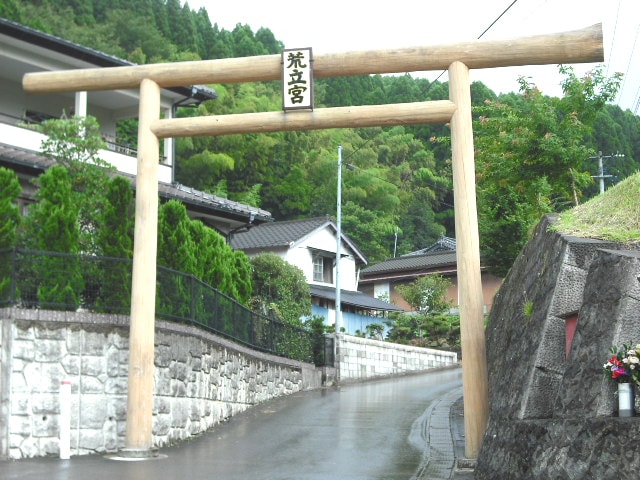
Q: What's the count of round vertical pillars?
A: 2